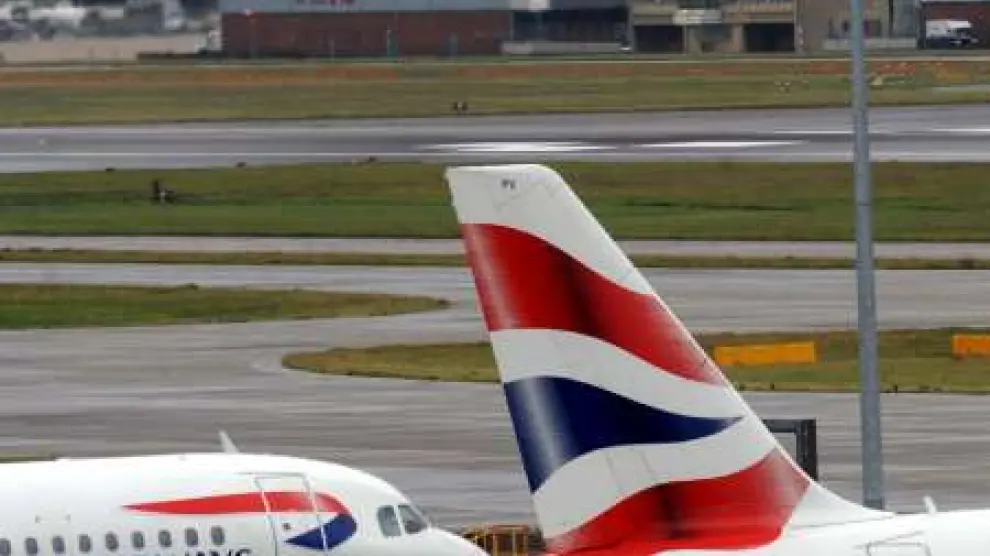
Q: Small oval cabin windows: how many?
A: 9